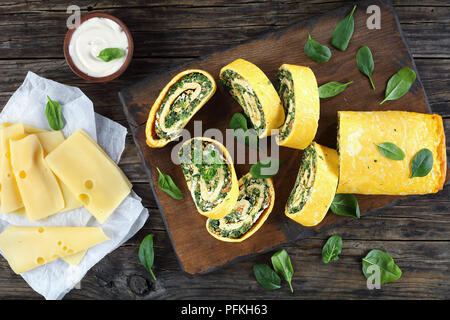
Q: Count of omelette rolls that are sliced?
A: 6